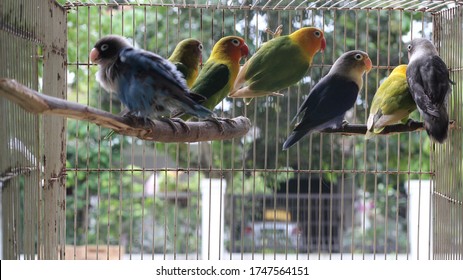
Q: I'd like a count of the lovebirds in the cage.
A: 7